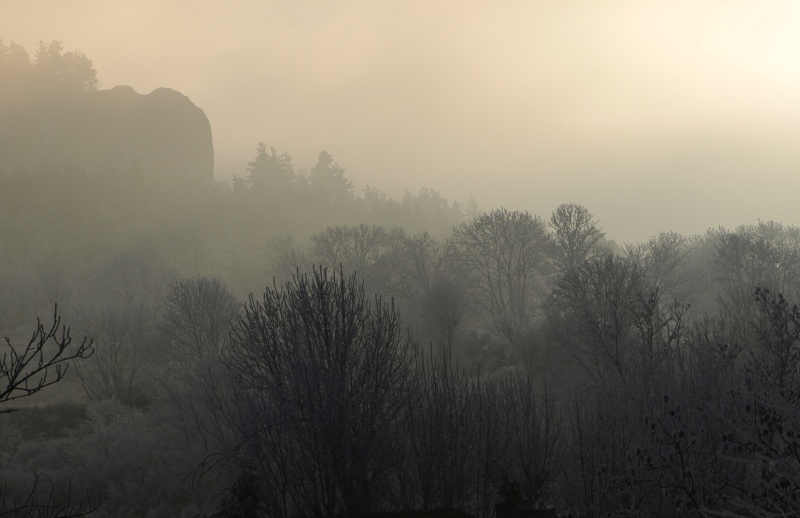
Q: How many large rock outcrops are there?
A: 1